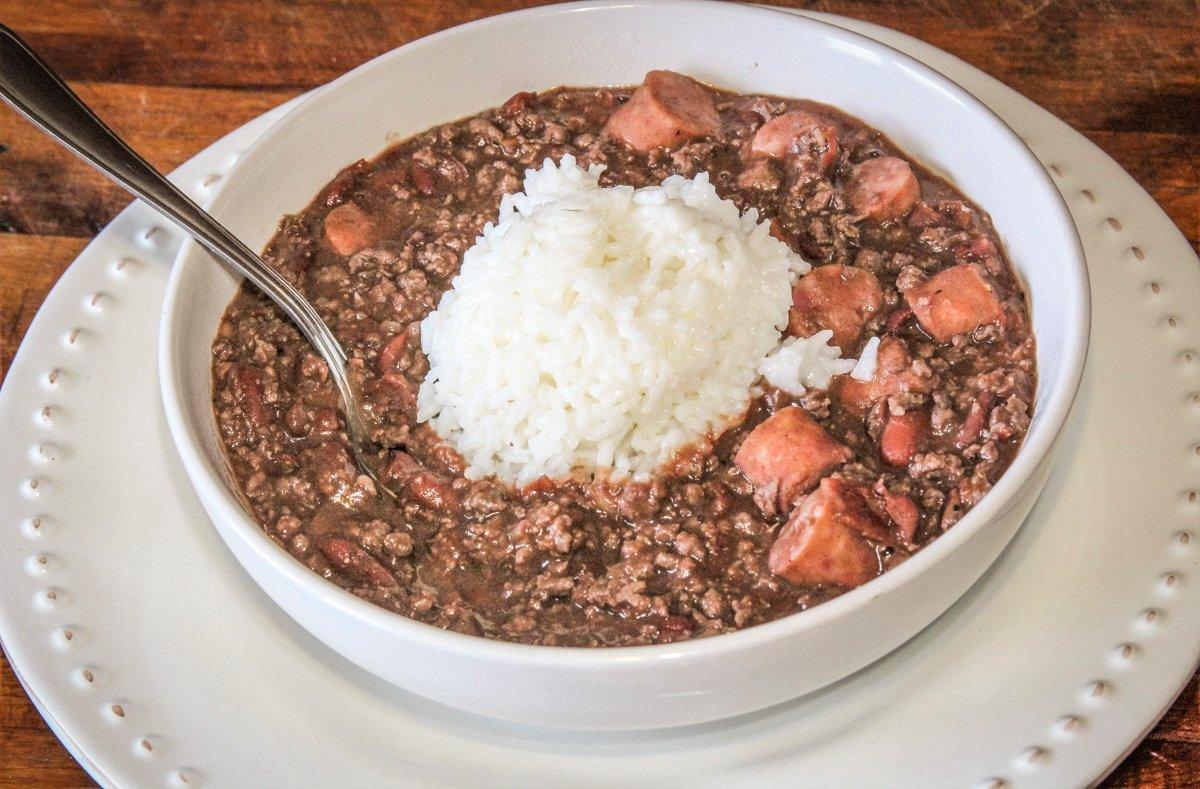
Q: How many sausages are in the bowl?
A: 9